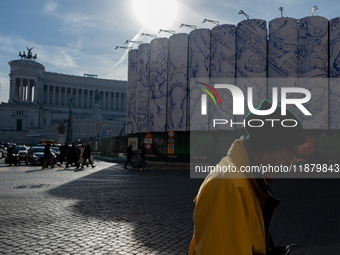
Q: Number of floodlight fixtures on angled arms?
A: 9